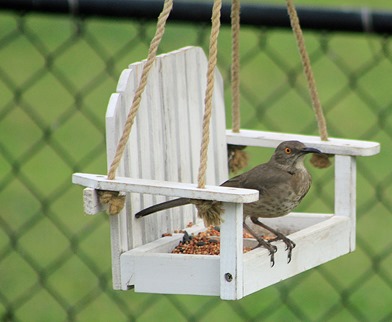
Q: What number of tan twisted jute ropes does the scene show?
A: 4